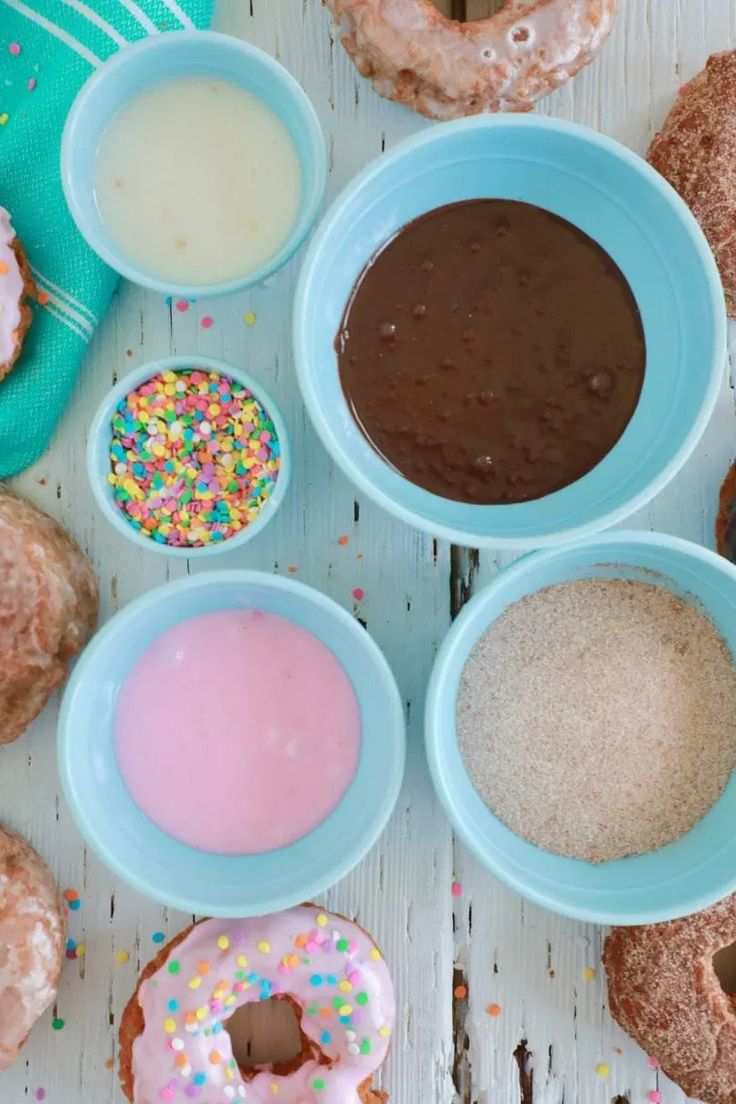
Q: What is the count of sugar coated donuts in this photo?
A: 2